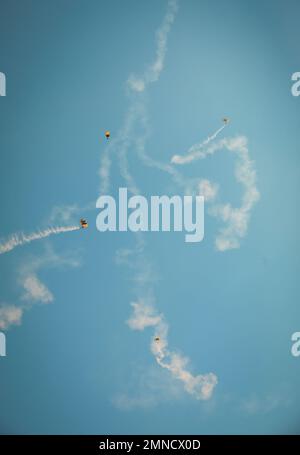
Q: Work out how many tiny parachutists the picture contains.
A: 4